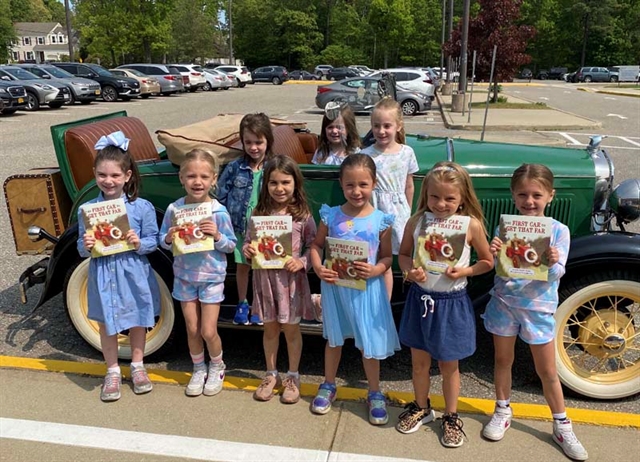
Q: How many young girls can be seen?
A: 9